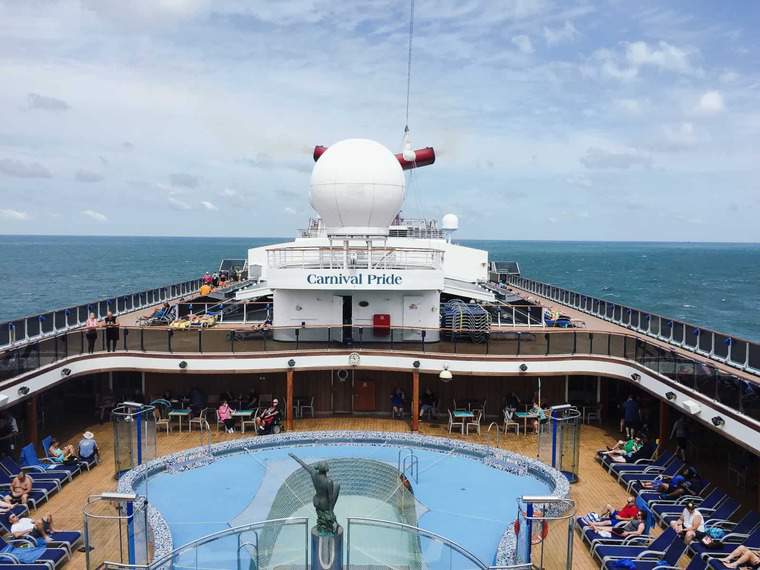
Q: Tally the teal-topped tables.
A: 4